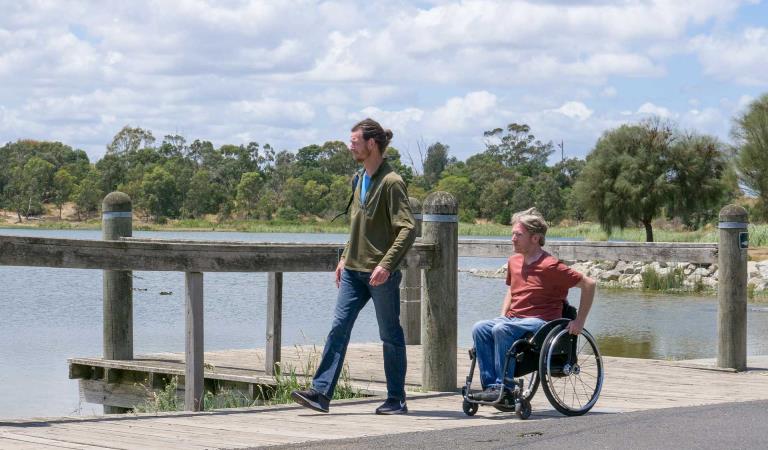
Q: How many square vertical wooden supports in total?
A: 2